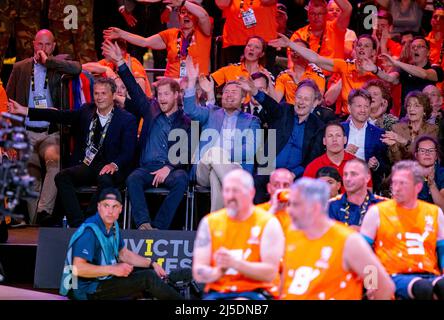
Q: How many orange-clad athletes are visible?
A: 4